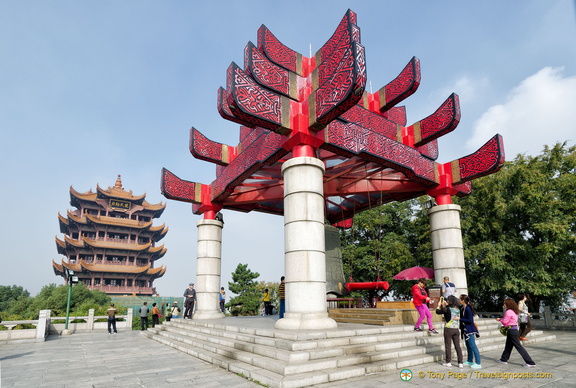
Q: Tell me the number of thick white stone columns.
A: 3